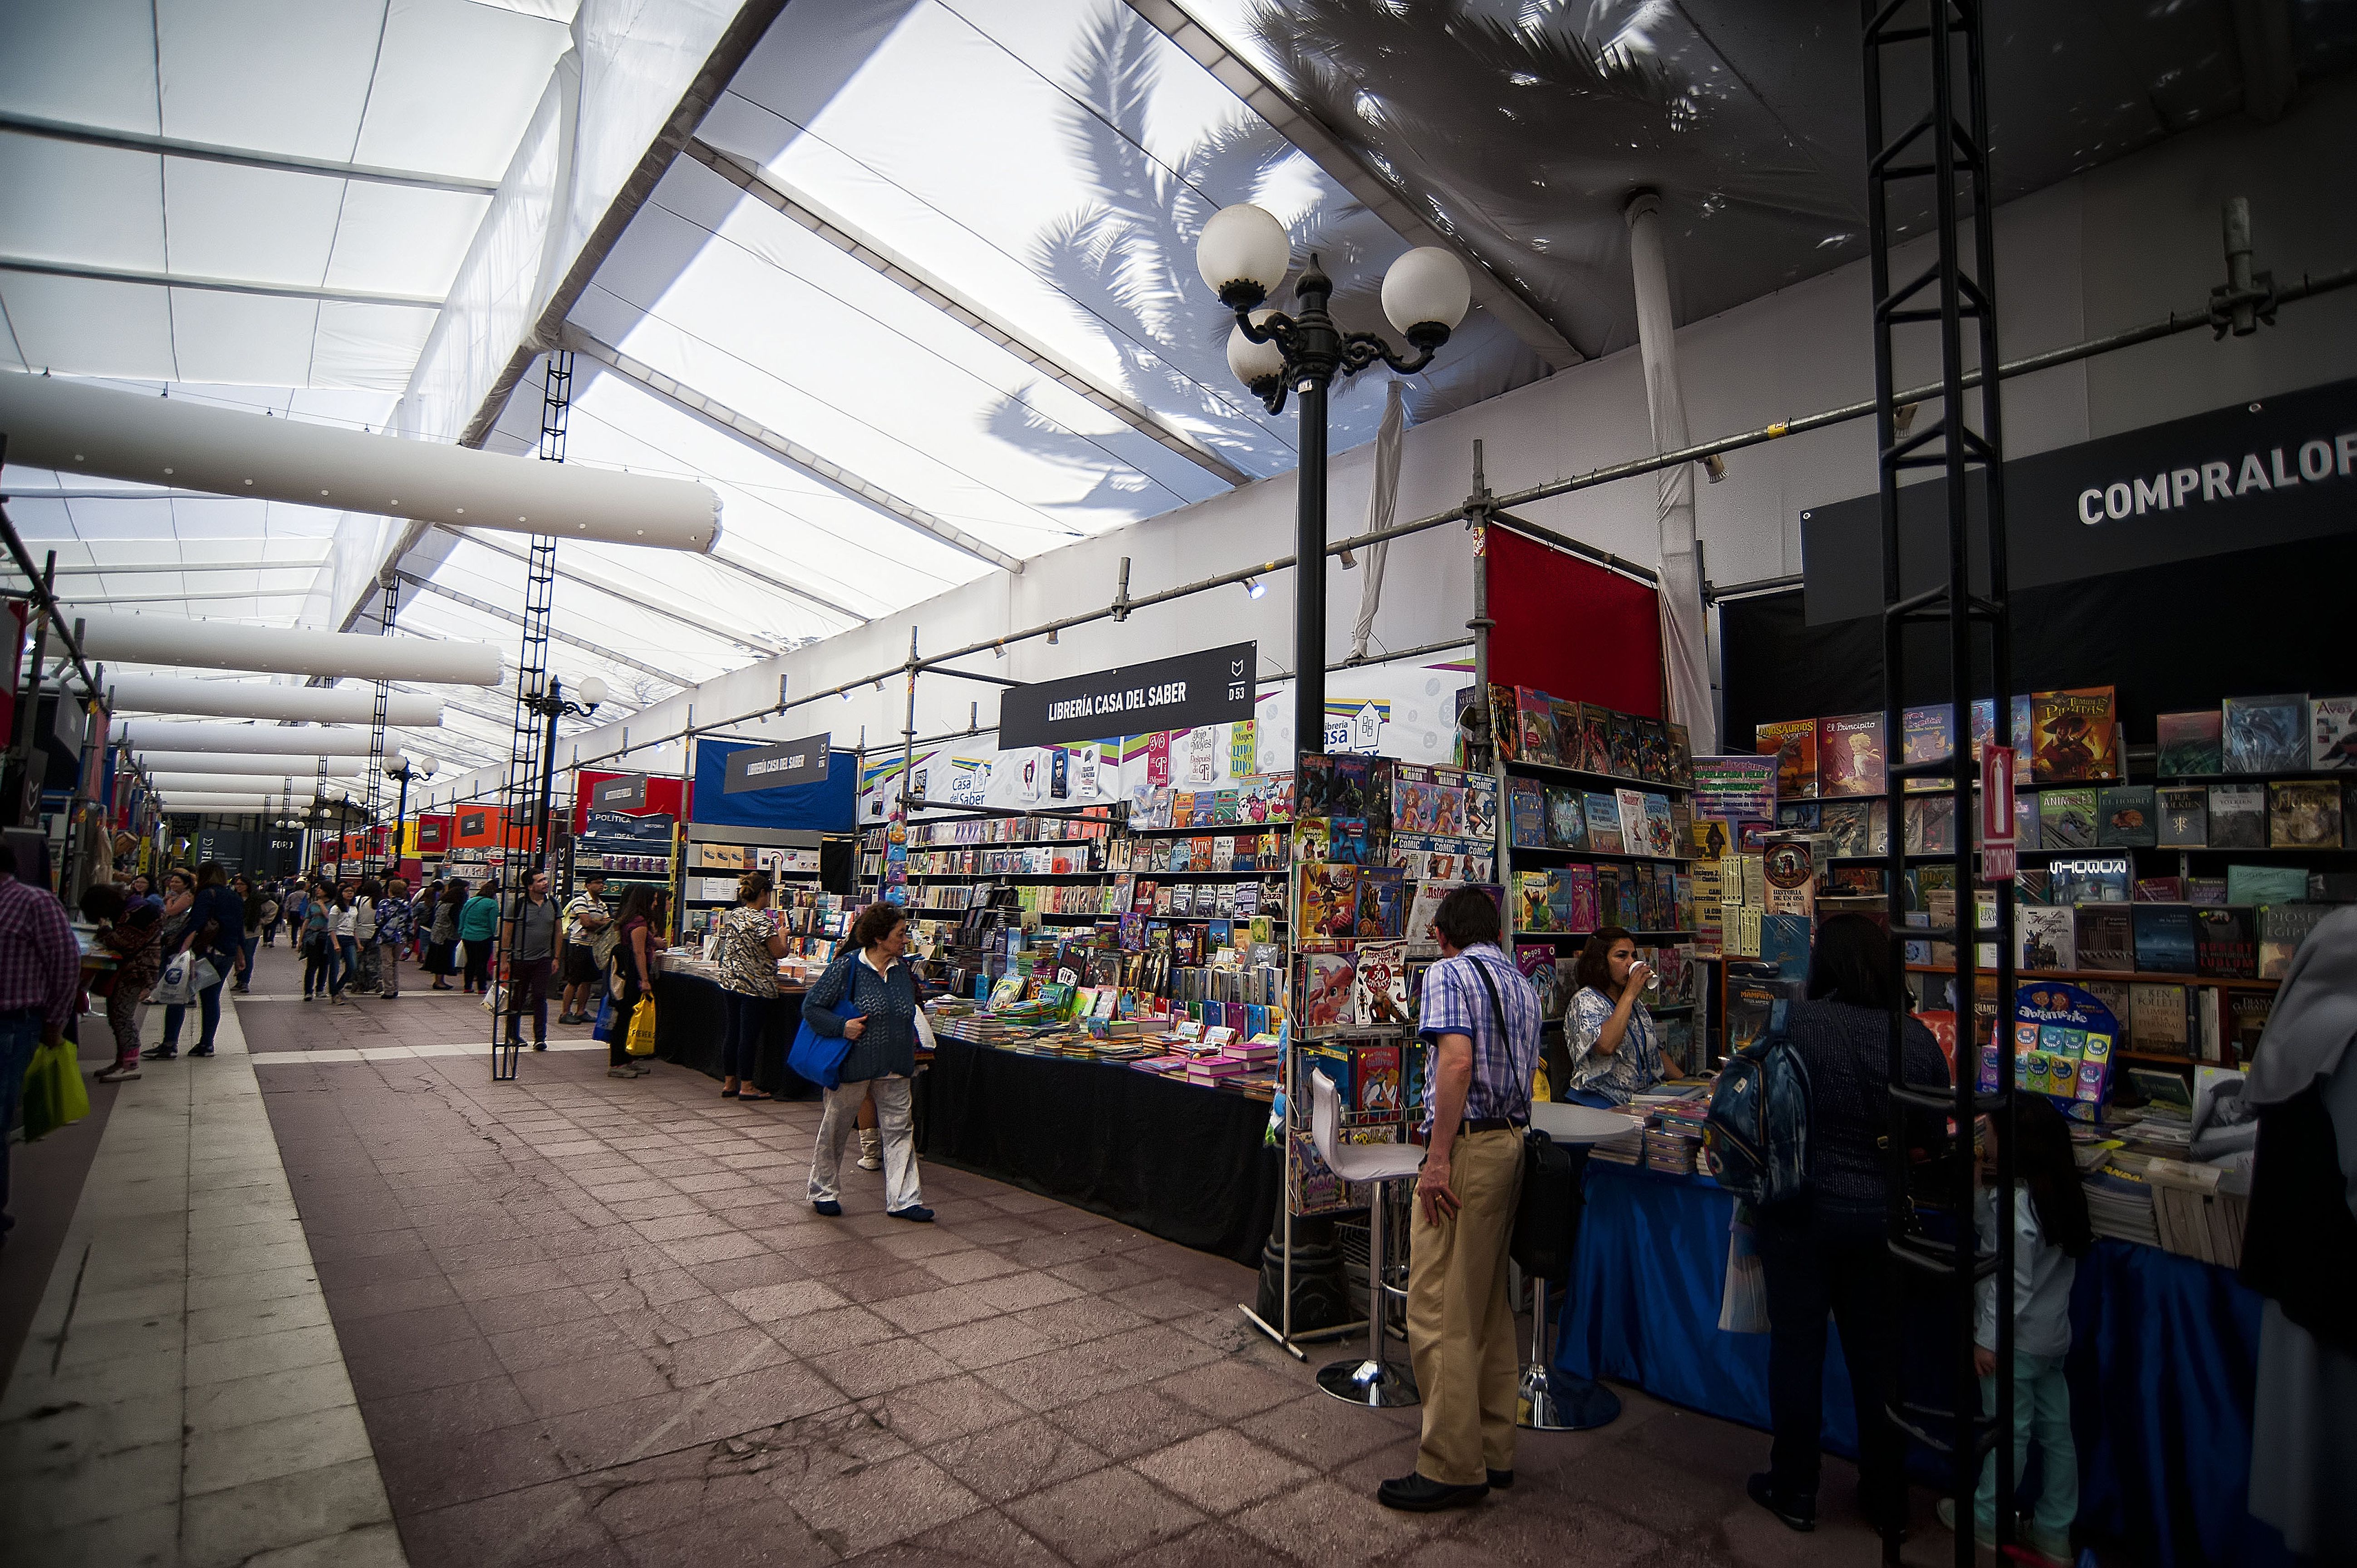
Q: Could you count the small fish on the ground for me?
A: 0